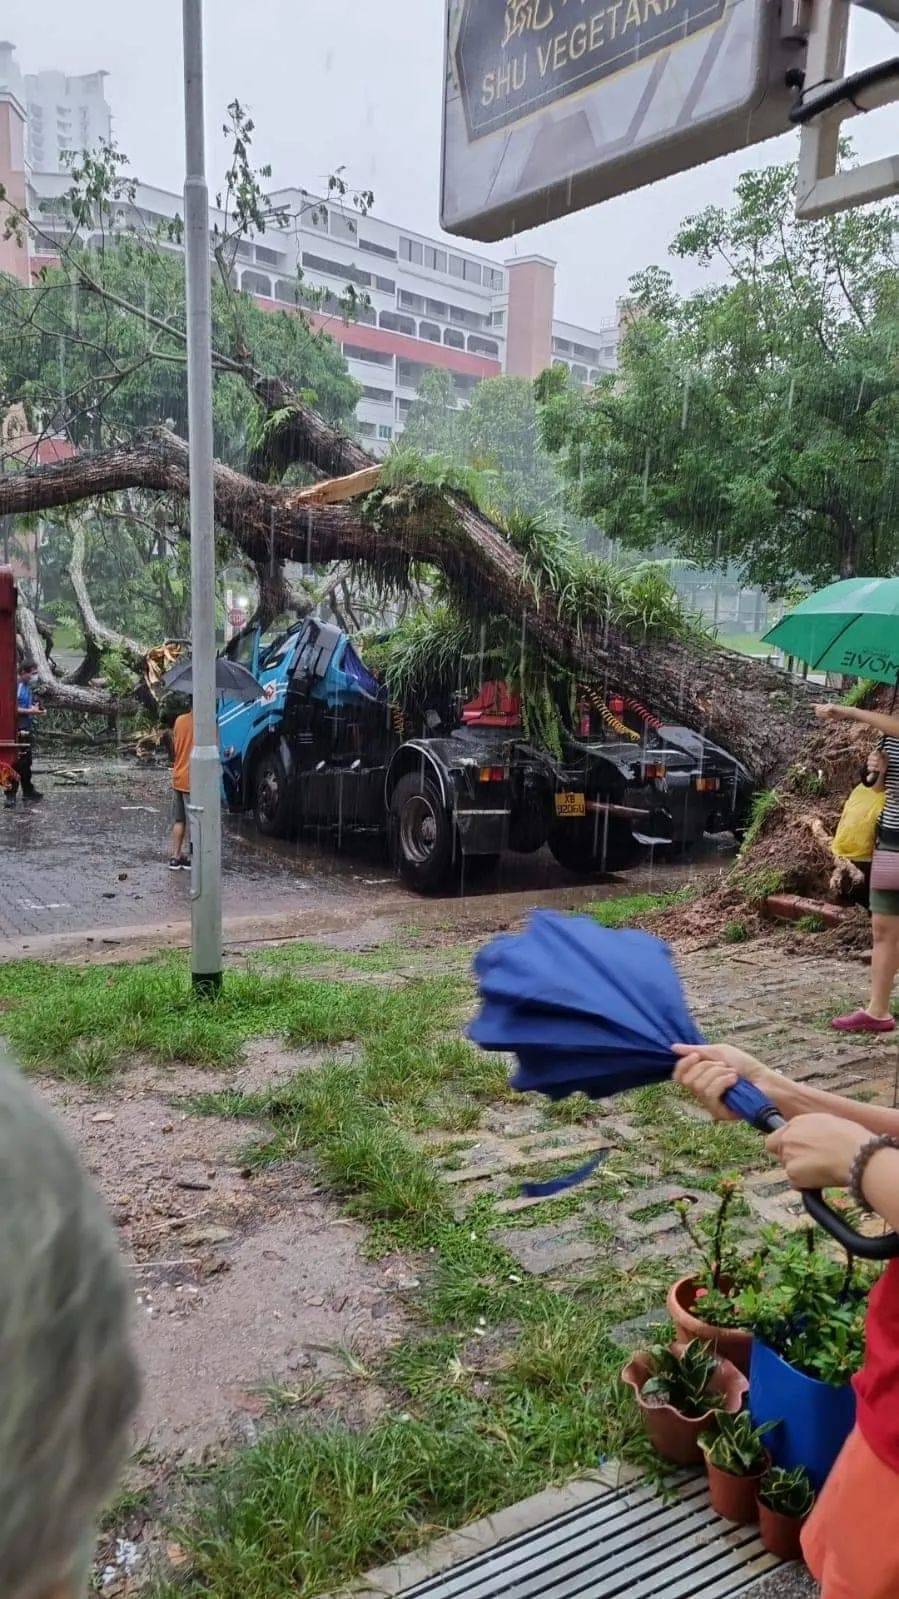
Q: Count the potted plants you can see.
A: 5